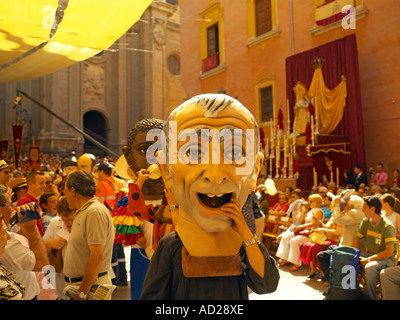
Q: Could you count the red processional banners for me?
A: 3